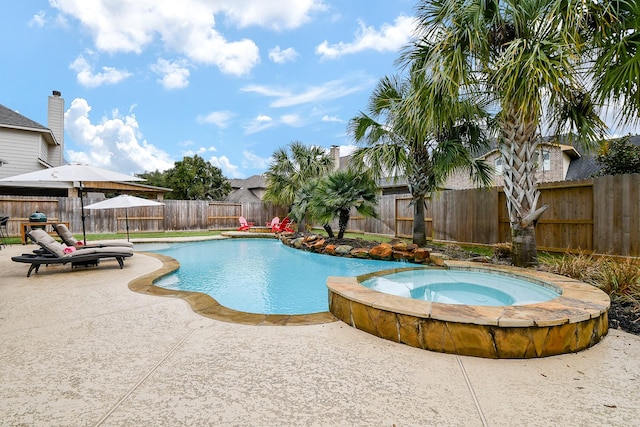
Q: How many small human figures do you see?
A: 0